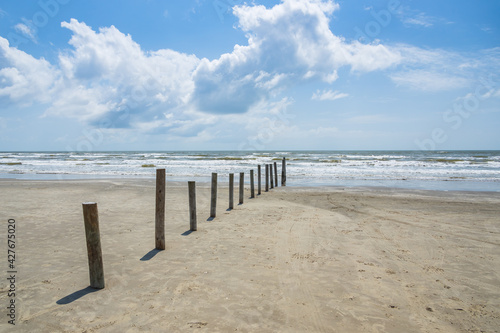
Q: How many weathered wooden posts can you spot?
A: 12